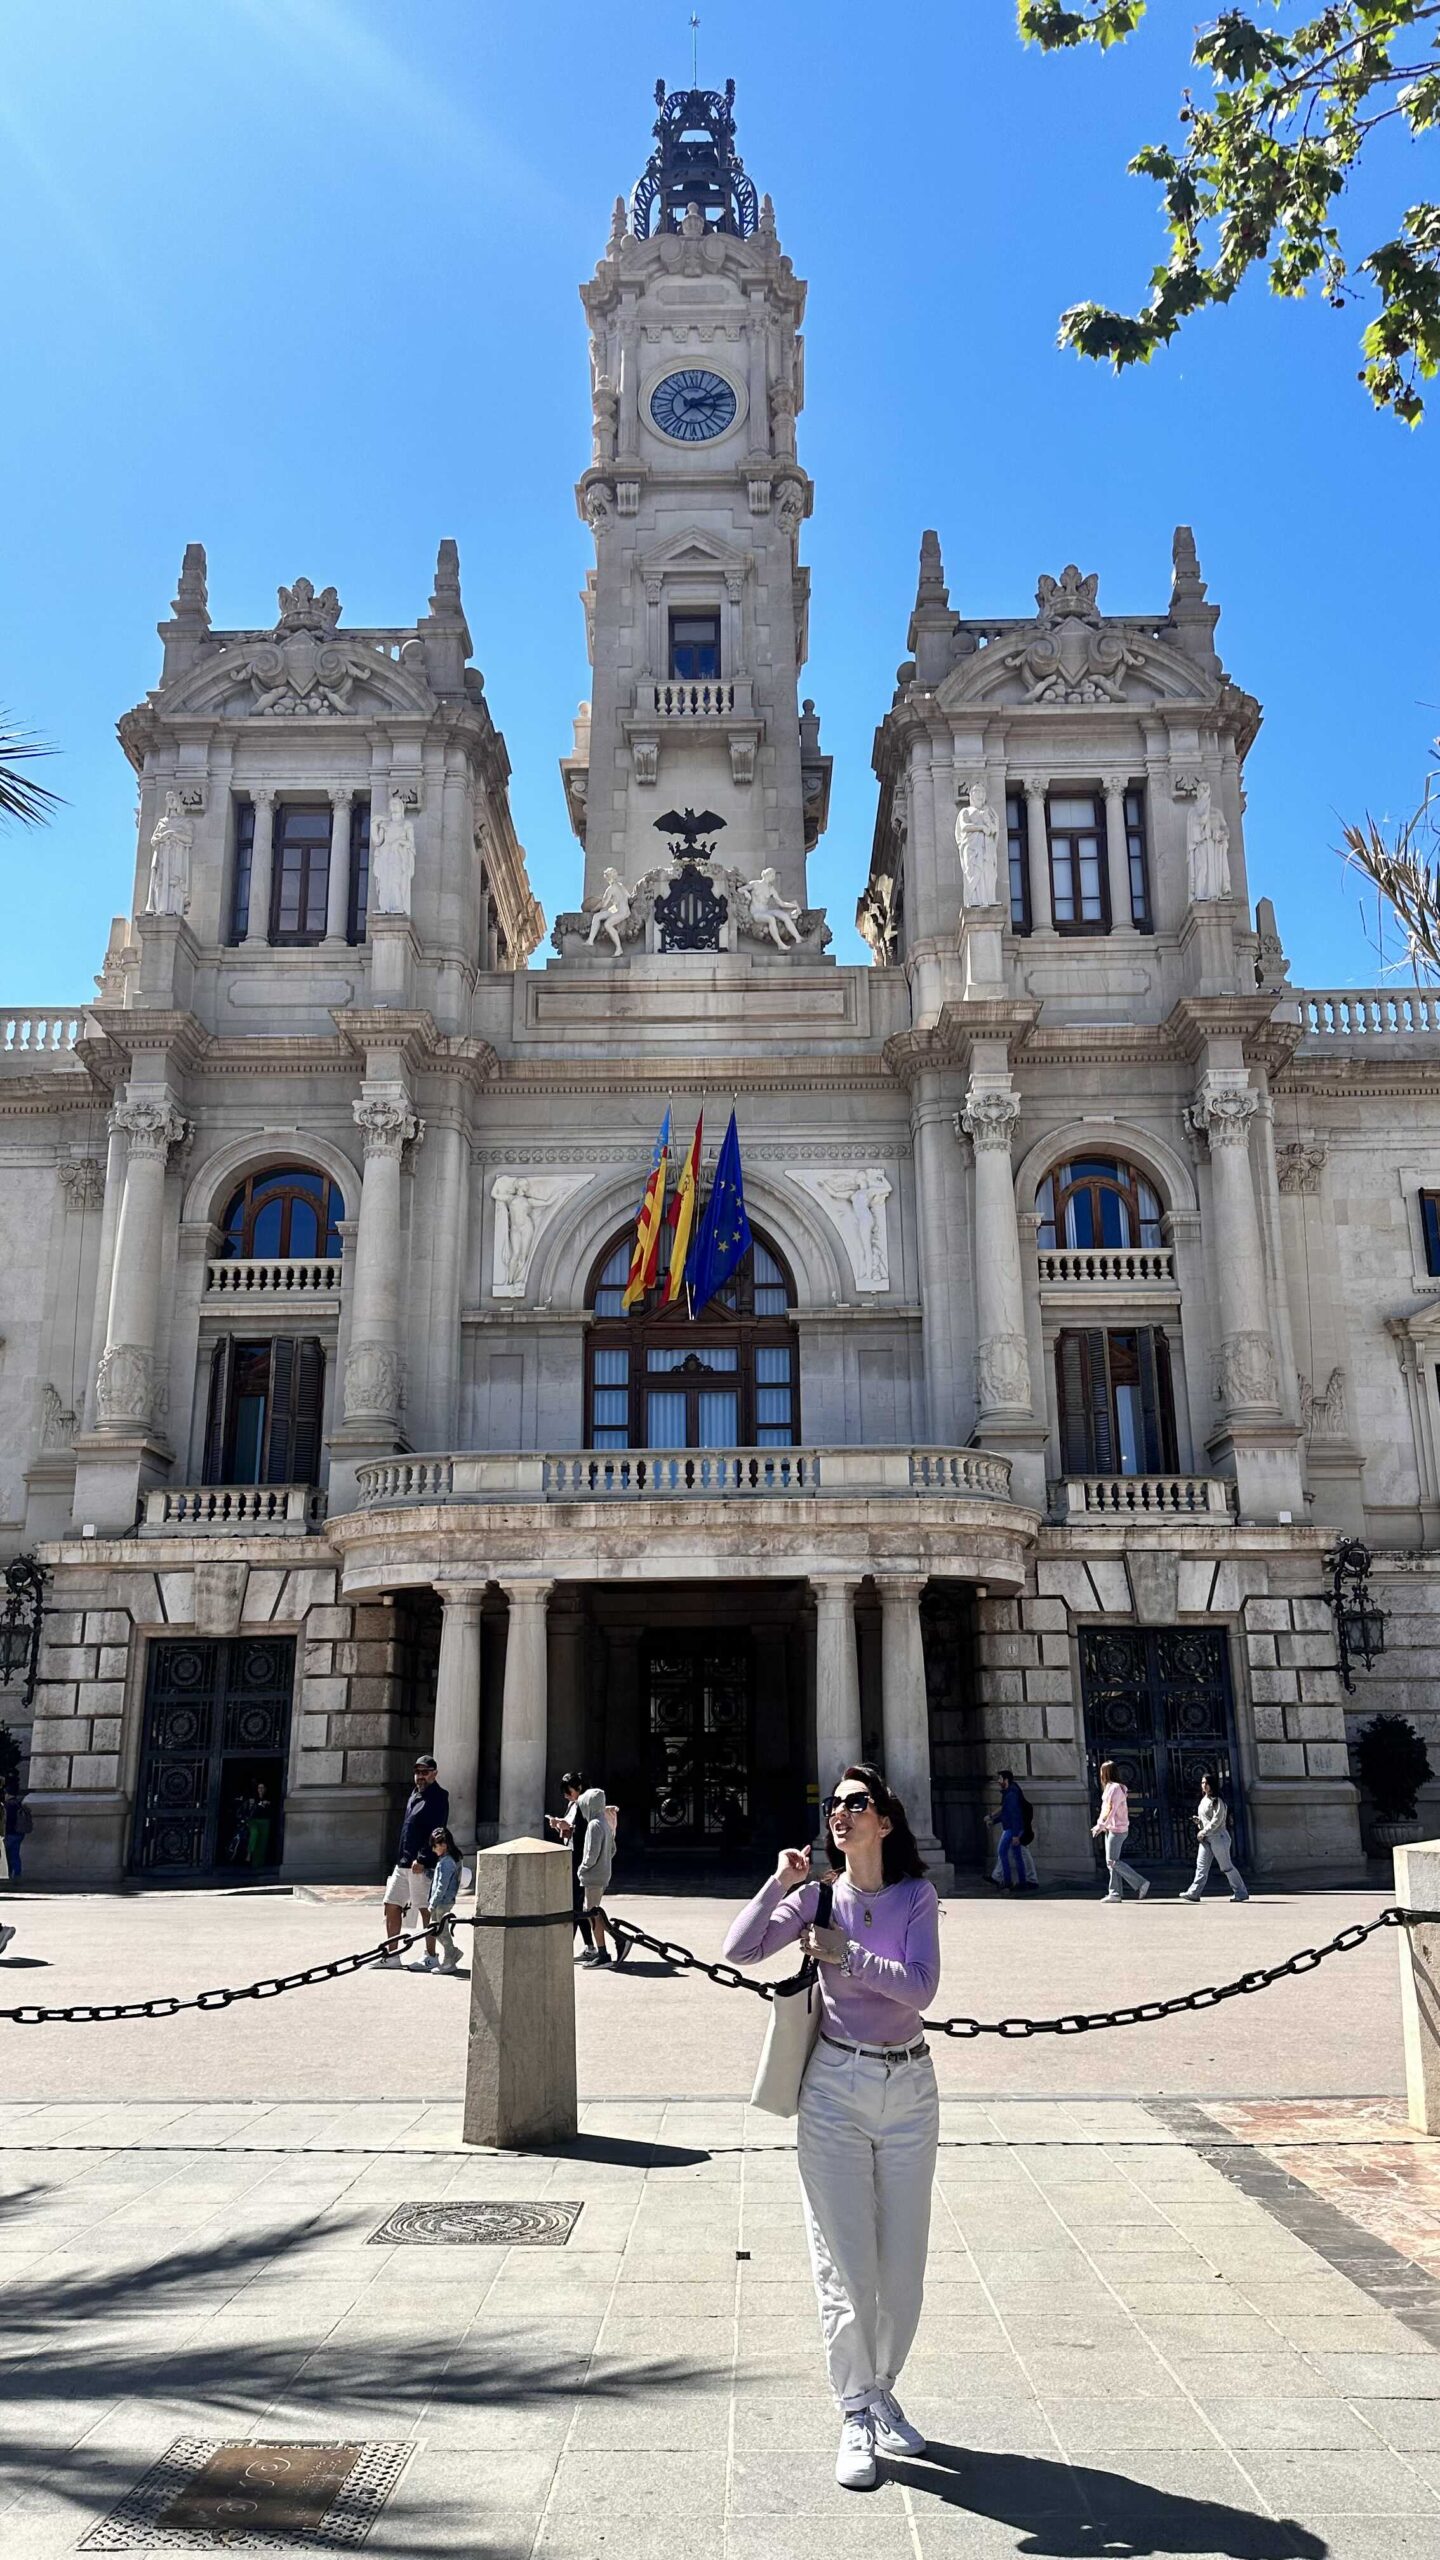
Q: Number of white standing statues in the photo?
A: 4